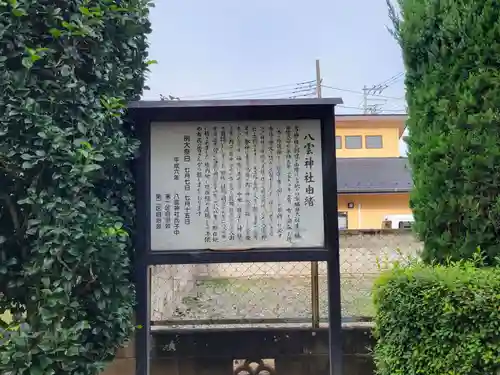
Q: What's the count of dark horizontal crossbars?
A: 2